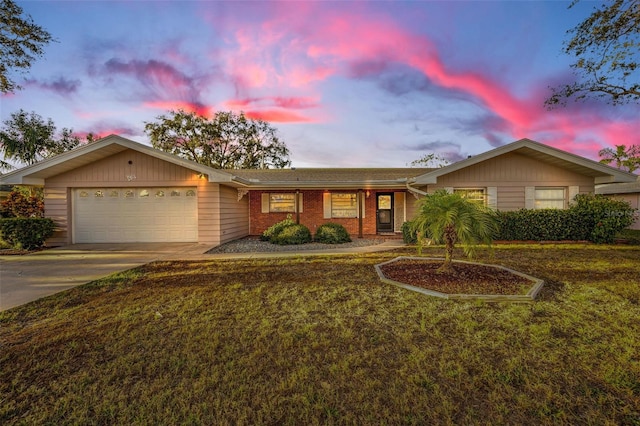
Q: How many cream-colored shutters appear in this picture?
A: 8